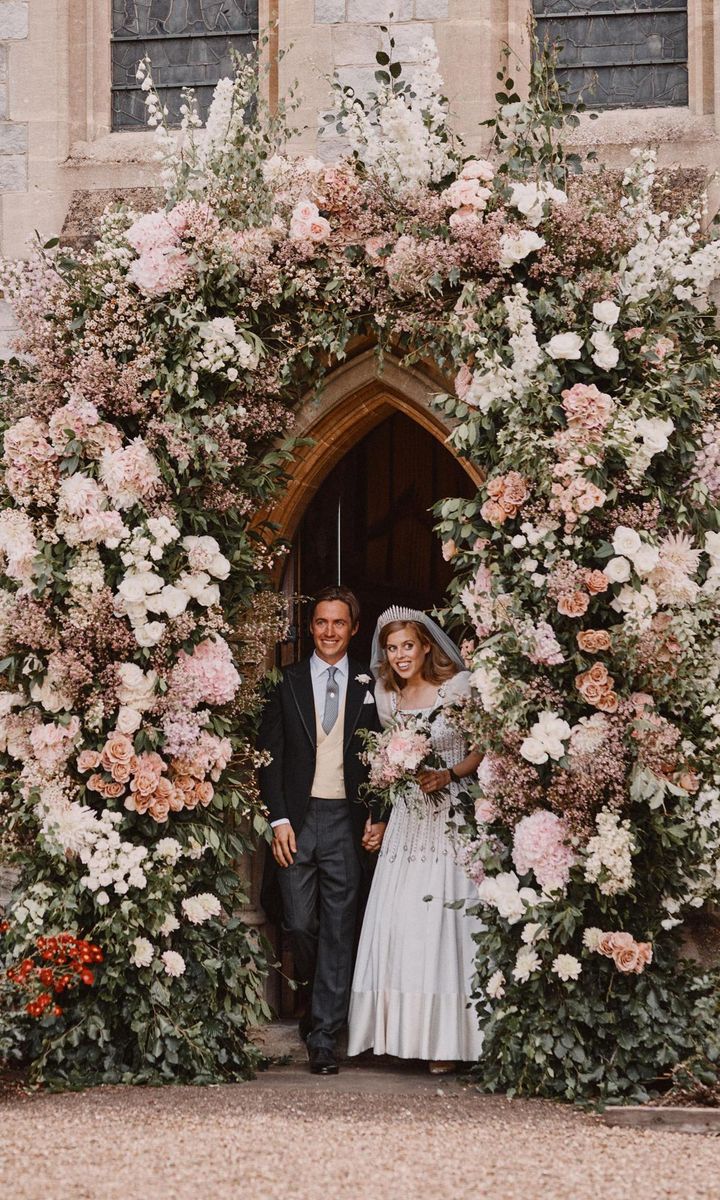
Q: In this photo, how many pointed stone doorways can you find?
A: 1